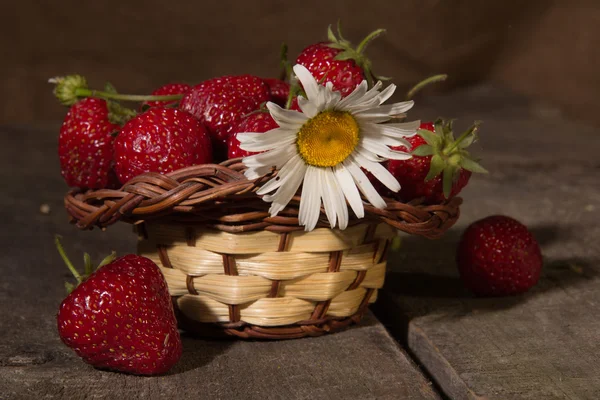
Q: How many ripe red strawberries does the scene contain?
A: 10